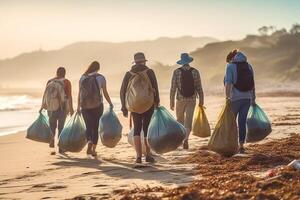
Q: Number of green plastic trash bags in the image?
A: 5